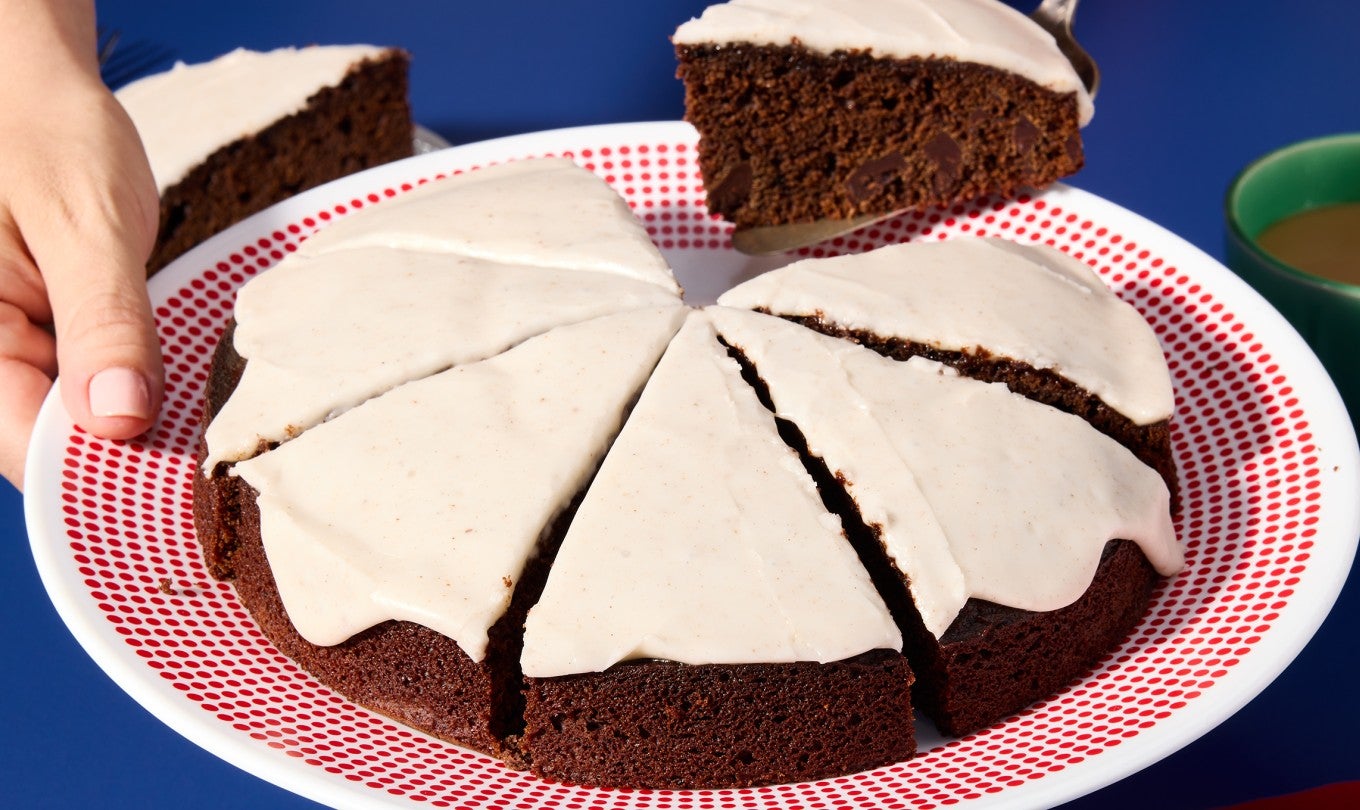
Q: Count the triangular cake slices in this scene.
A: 8